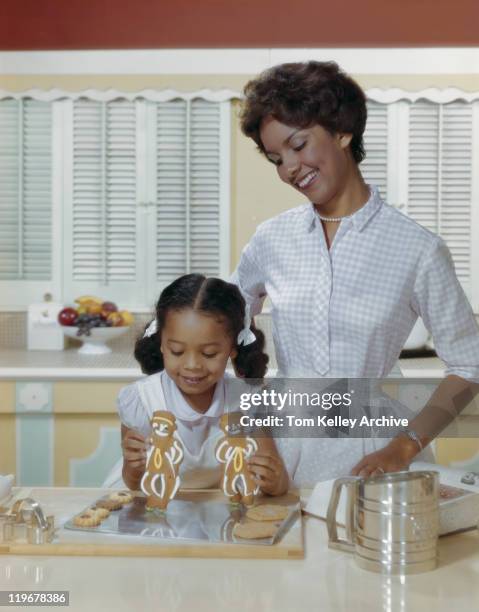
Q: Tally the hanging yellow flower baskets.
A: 0